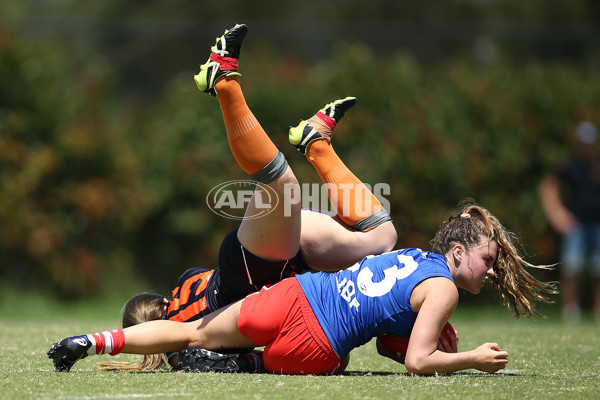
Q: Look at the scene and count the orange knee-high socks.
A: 2